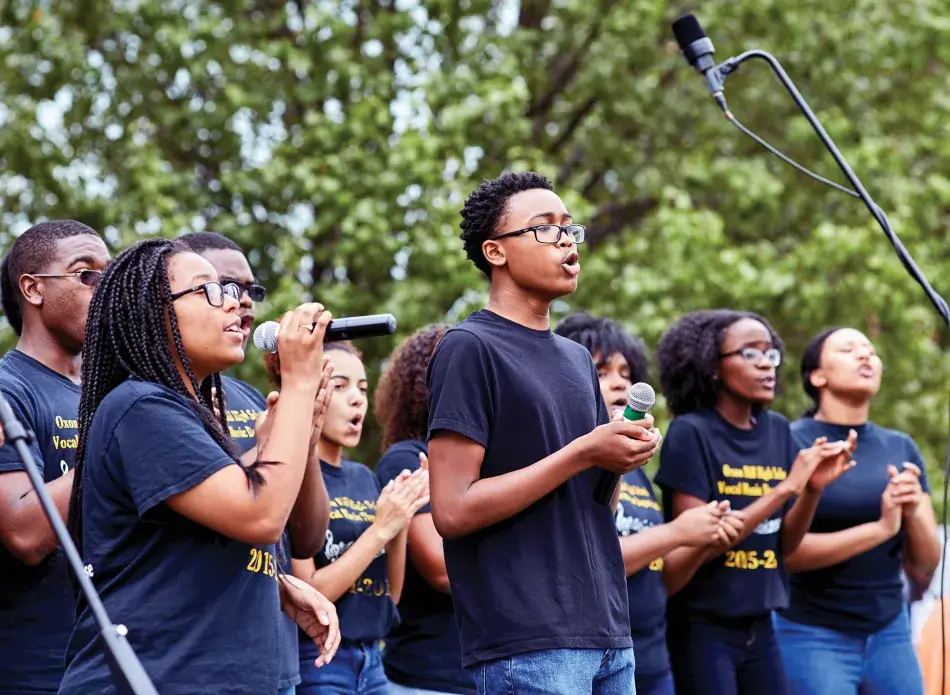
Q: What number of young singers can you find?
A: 9